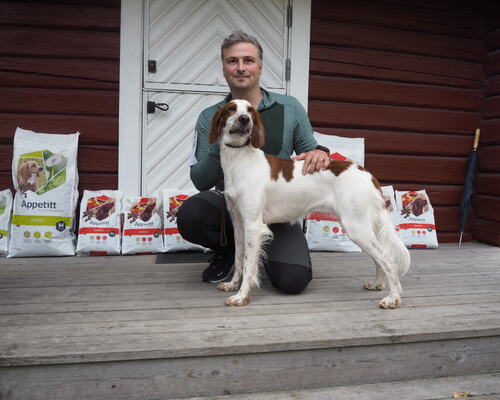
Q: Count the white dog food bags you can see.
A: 8